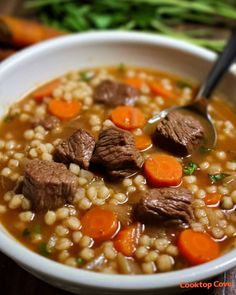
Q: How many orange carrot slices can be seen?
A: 11